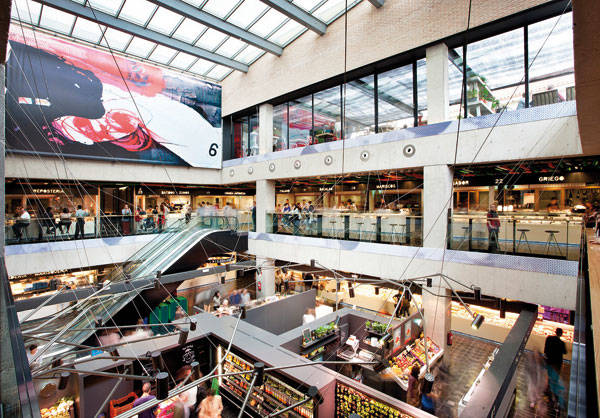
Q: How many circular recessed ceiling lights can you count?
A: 7